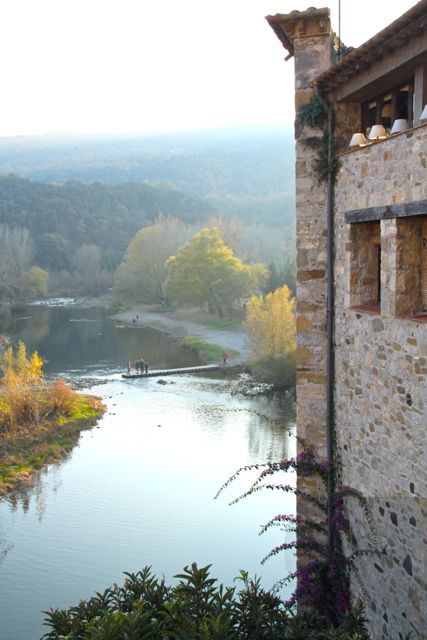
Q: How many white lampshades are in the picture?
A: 4